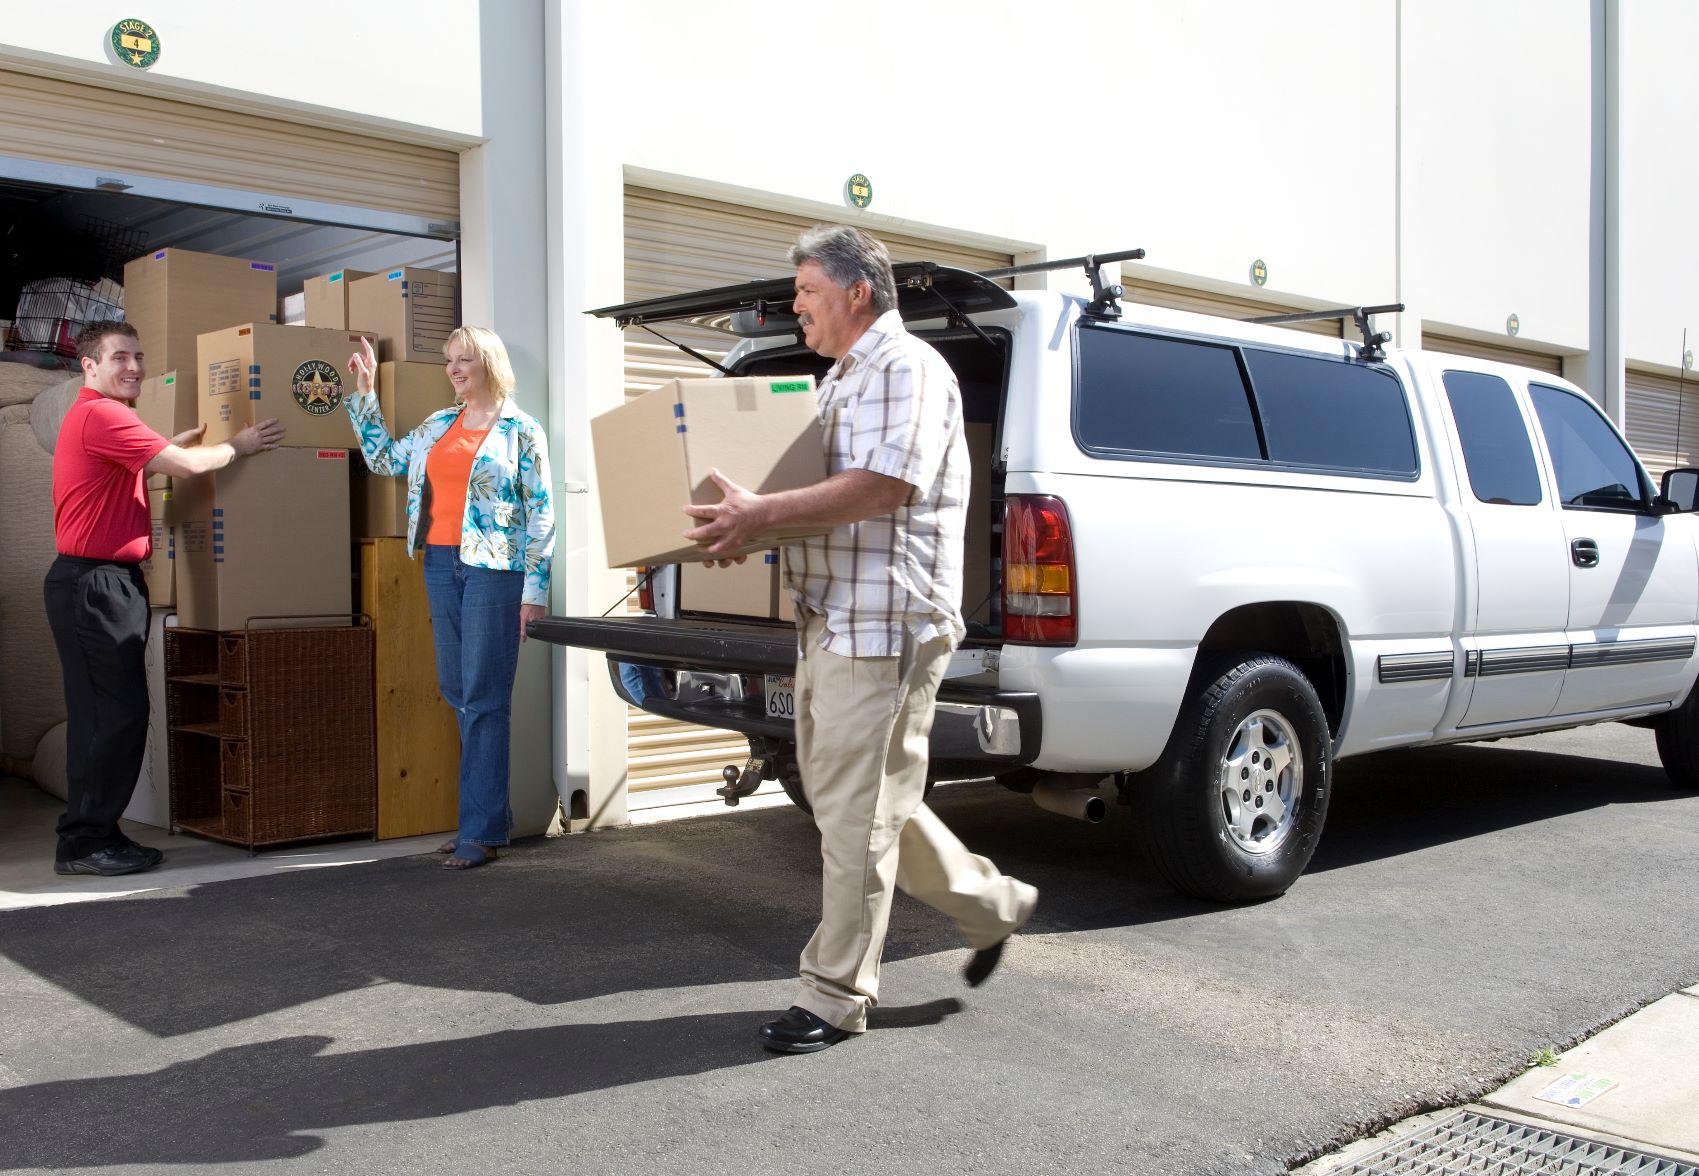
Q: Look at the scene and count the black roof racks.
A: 2